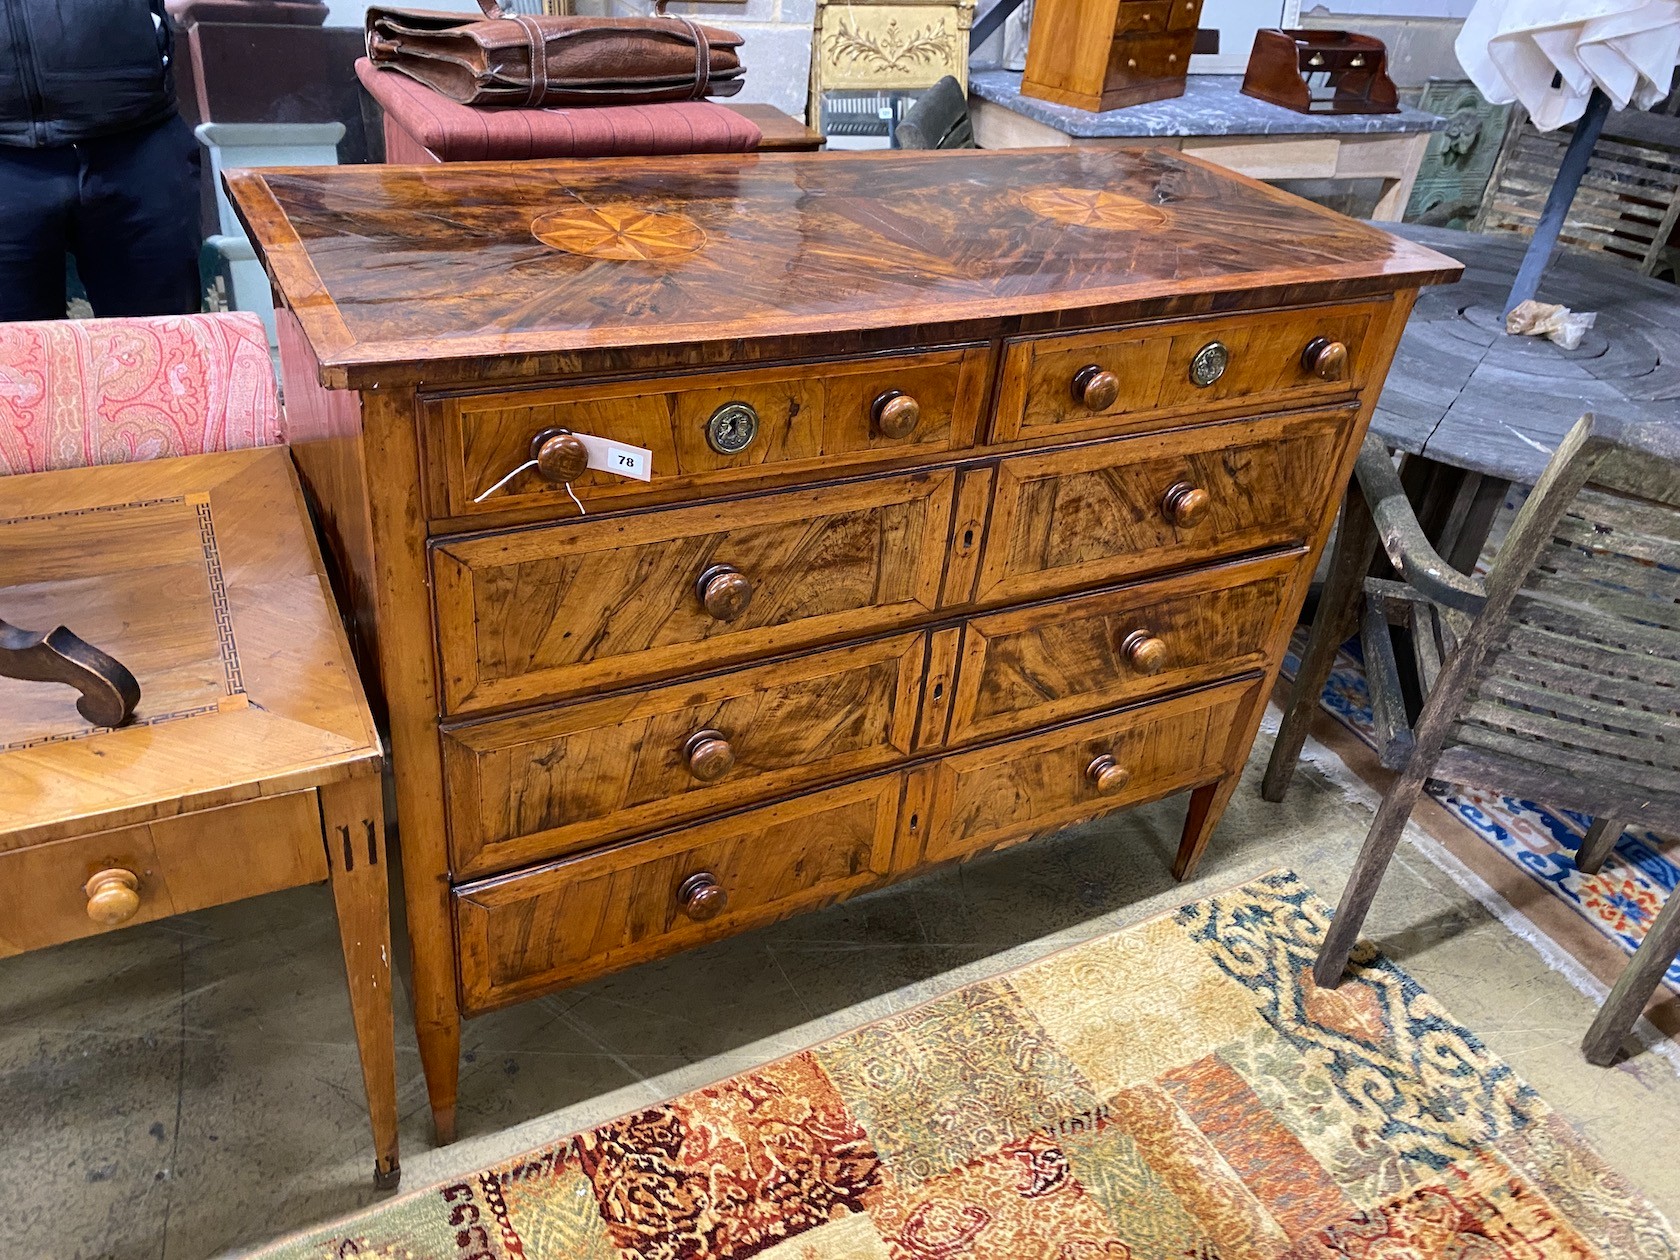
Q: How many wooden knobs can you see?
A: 11